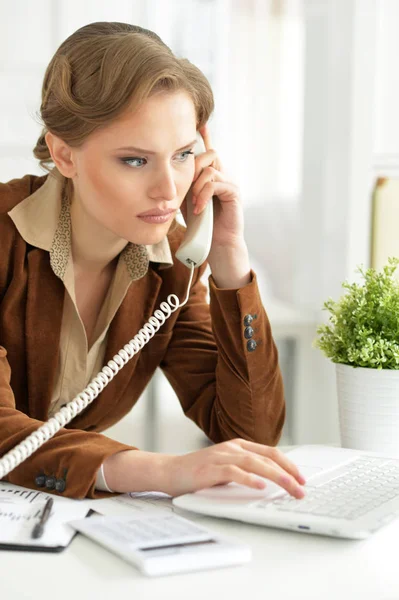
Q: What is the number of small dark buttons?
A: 6